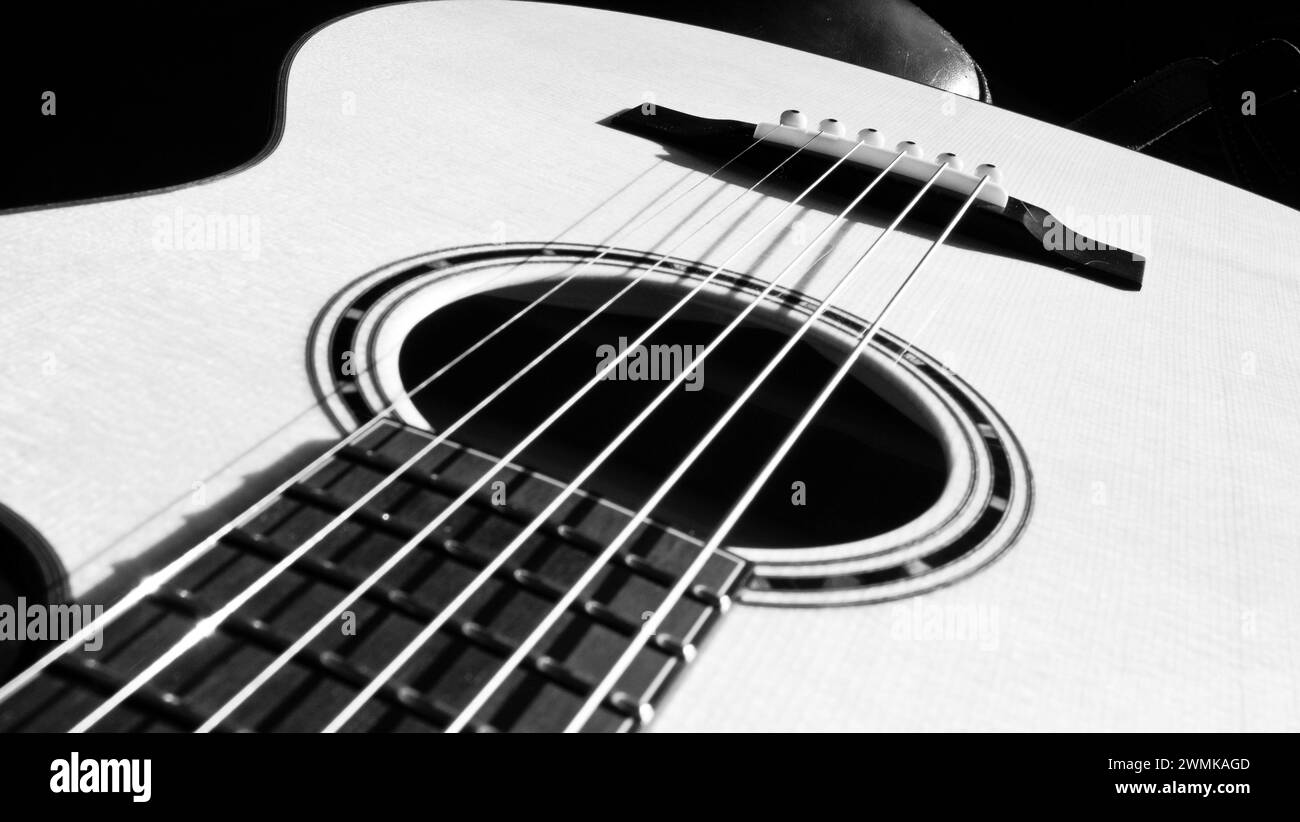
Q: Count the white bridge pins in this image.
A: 6